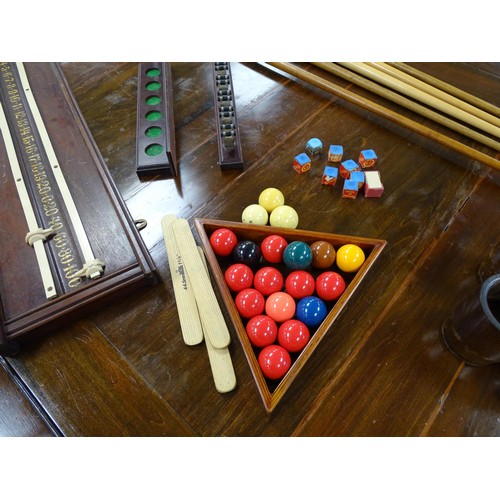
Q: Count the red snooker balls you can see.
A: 10